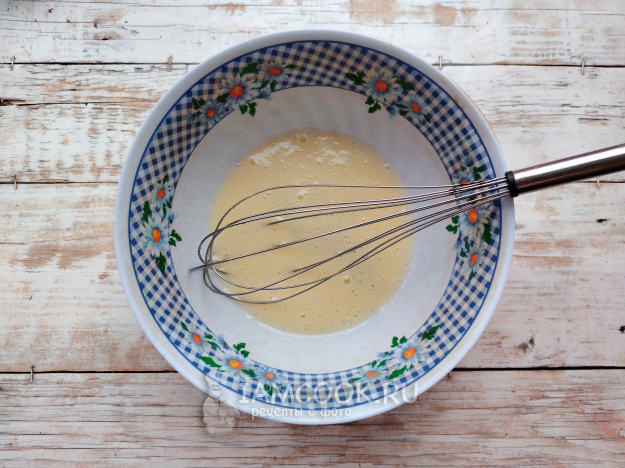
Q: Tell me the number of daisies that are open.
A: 15